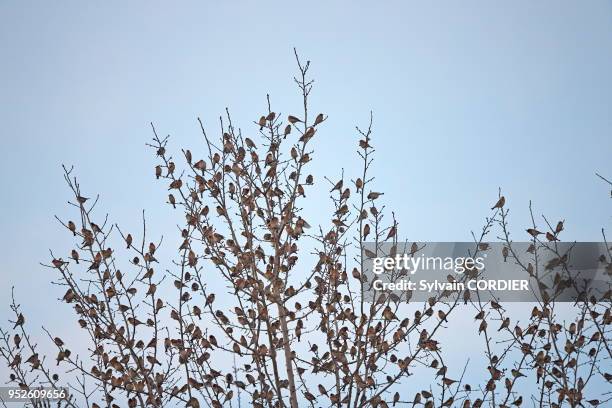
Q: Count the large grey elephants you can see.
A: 0